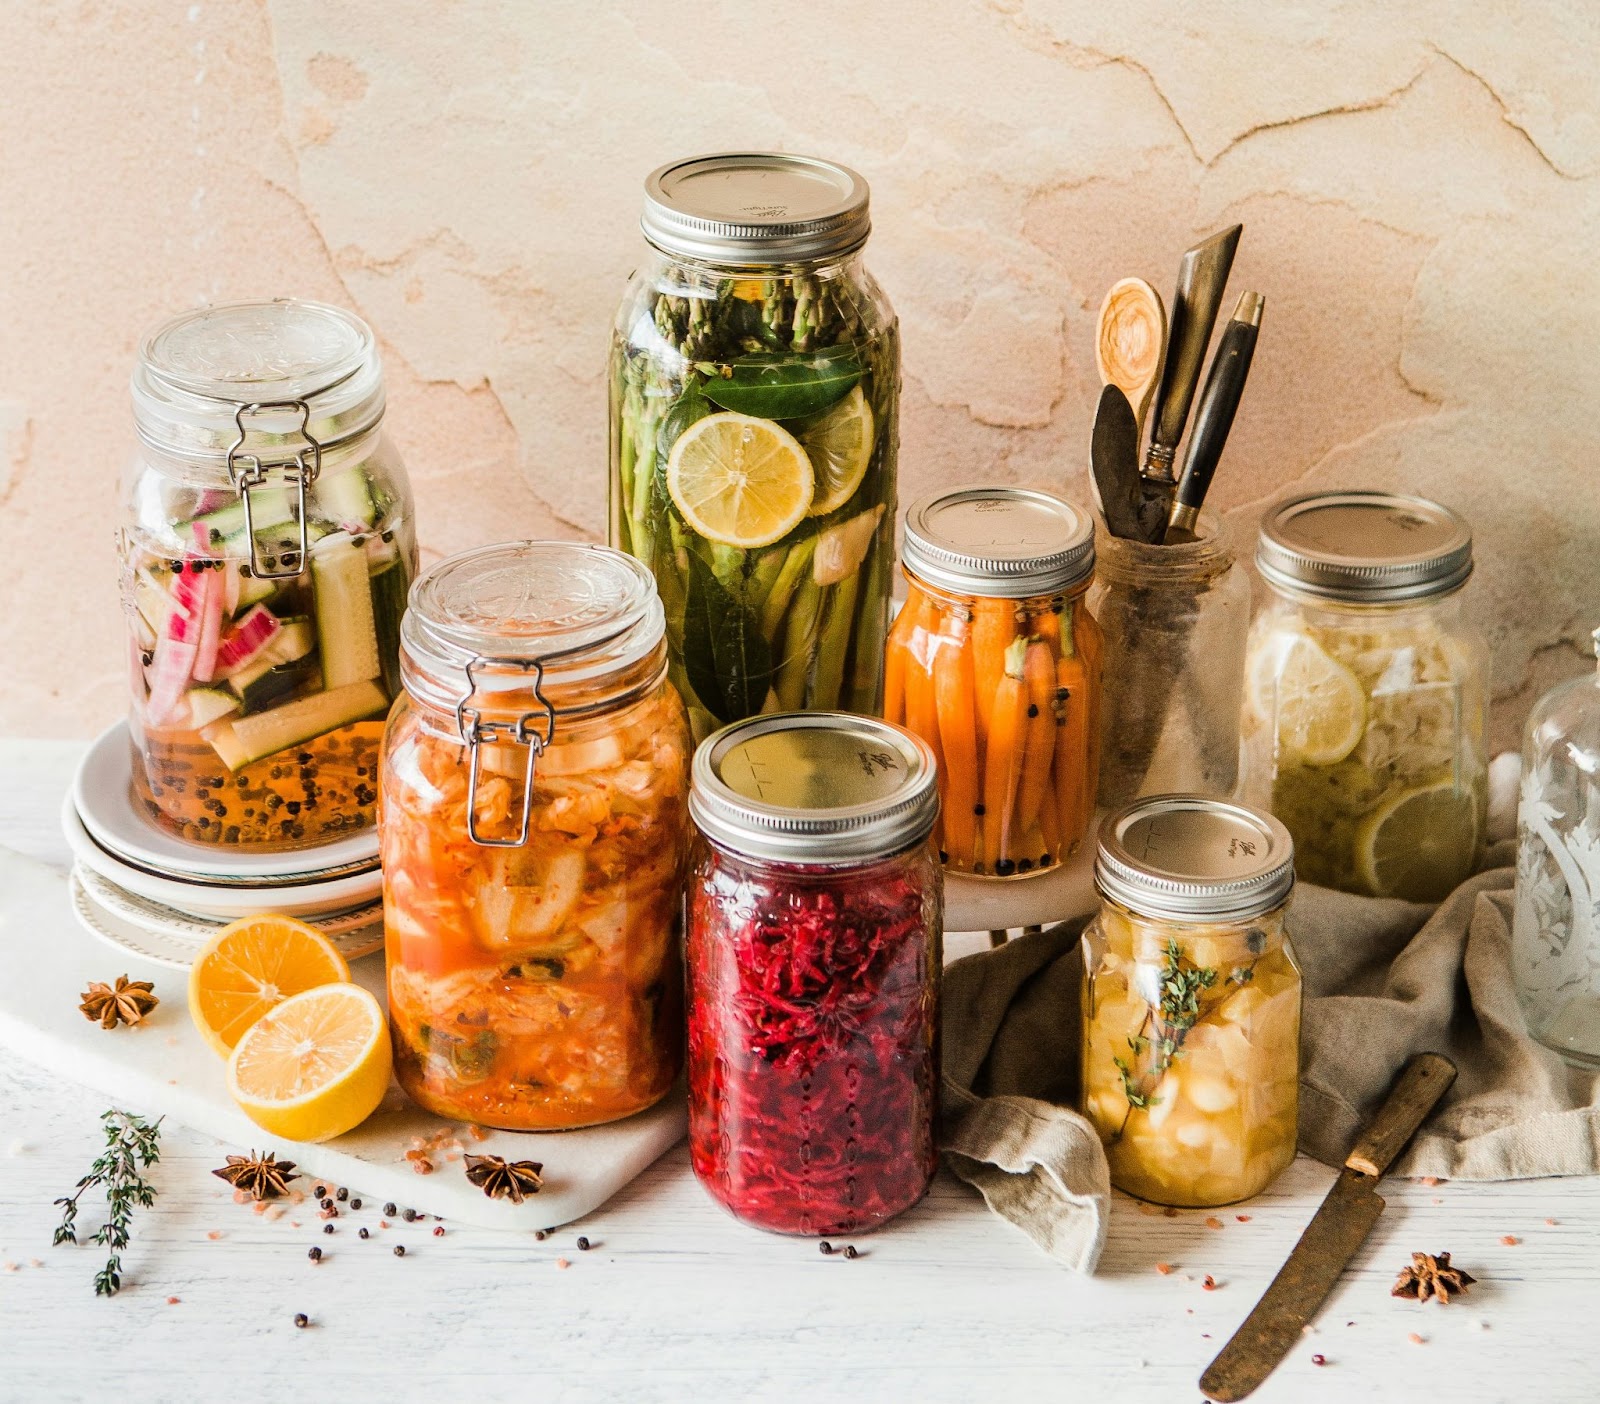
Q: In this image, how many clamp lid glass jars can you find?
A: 2